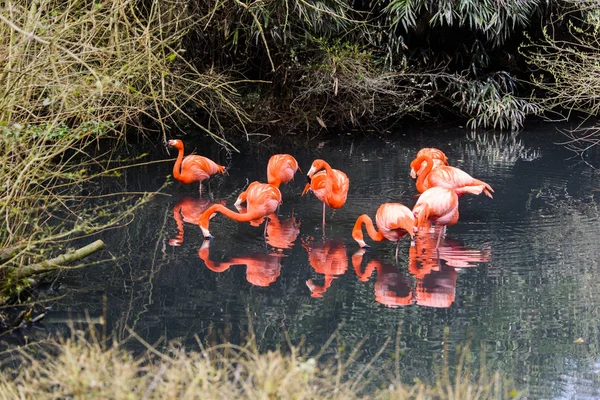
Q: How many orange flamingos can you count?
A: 8